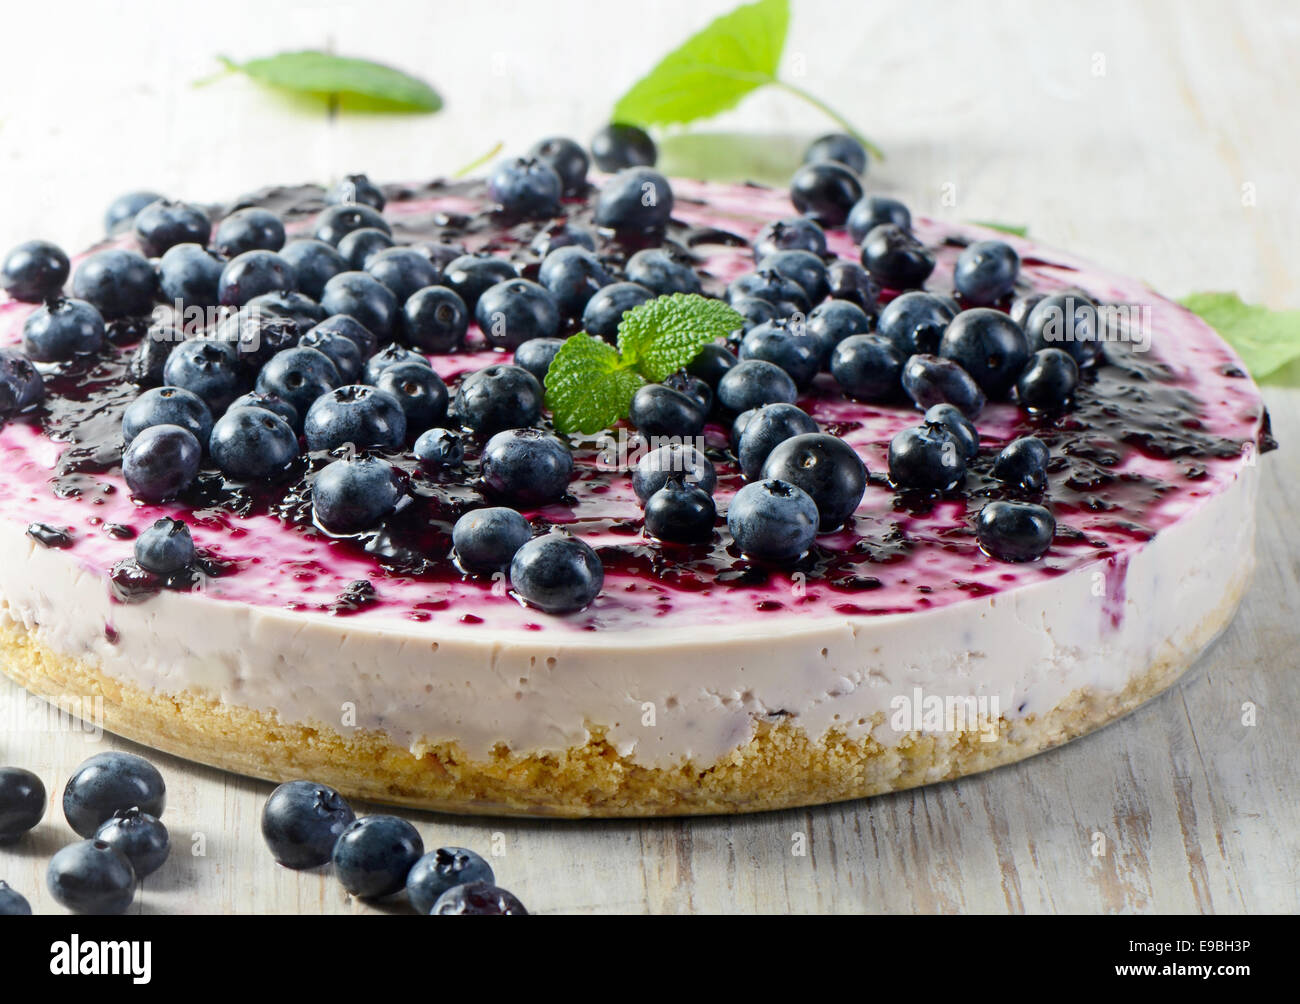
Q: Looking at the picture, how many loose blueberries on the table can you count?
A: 9